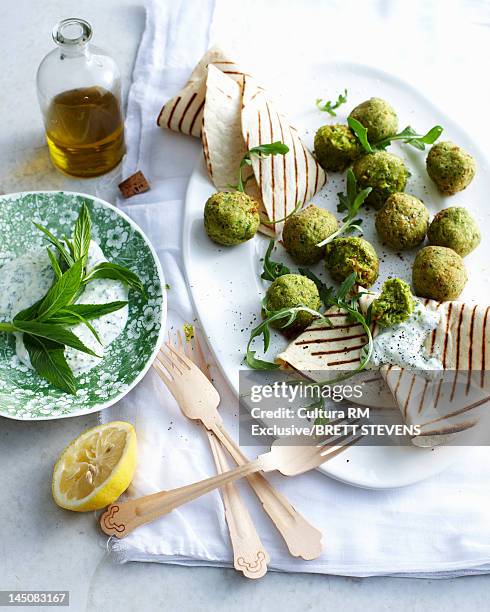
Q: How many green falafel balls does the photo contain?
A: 12